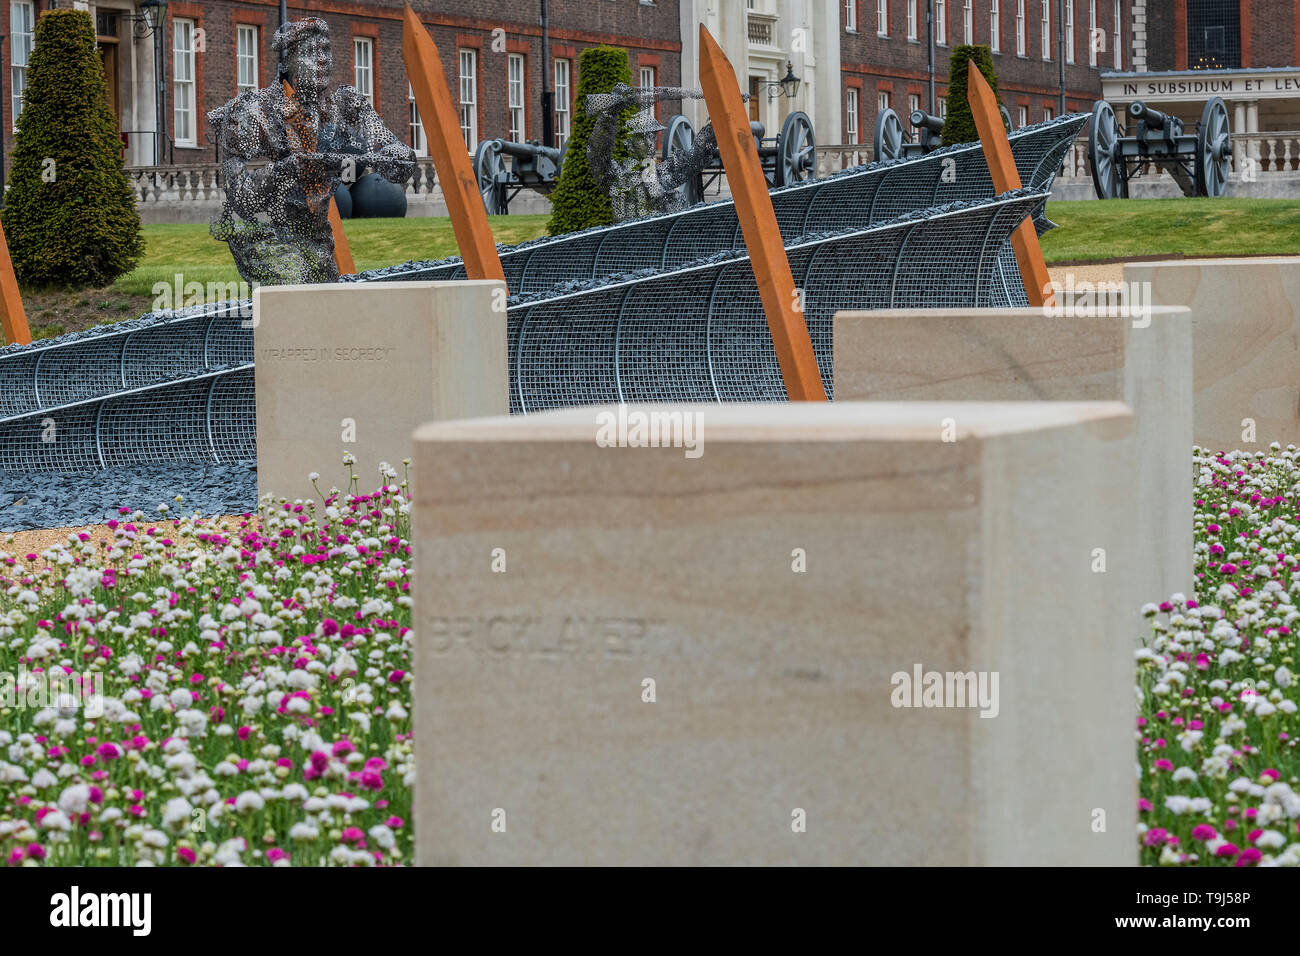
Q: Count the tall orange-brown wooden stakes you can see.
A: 5